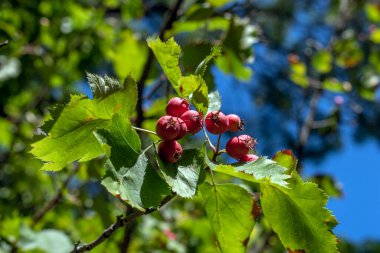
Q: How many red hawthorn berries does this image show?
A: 9